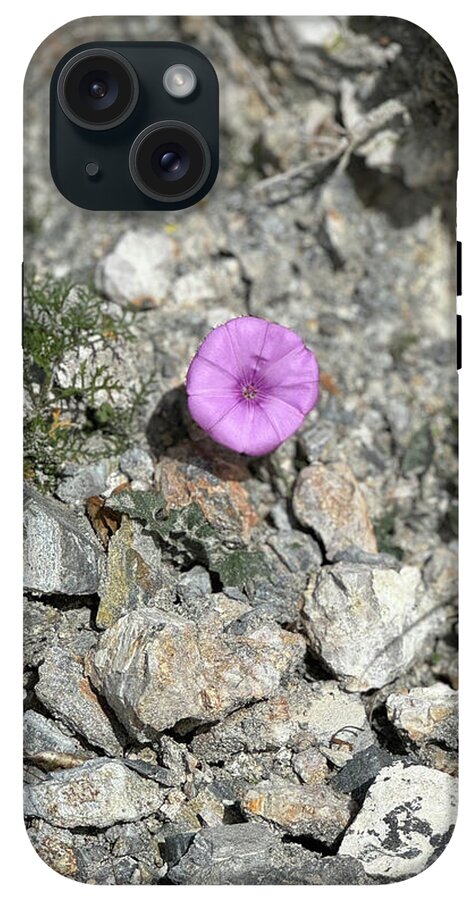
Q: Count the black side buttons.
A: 3